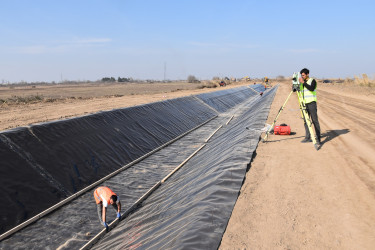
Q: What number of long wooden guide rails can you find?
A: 2